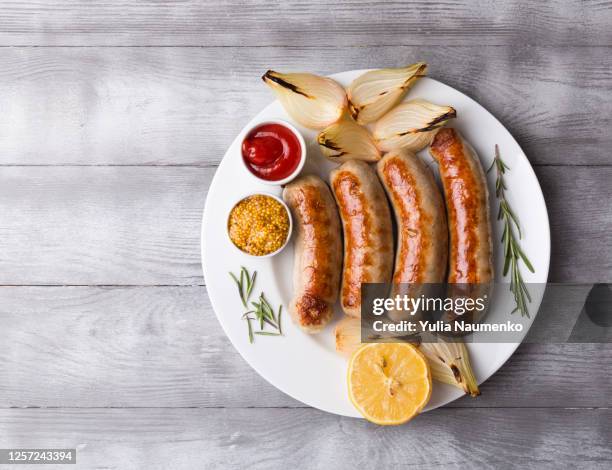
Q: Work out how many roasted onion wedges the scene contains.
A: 6